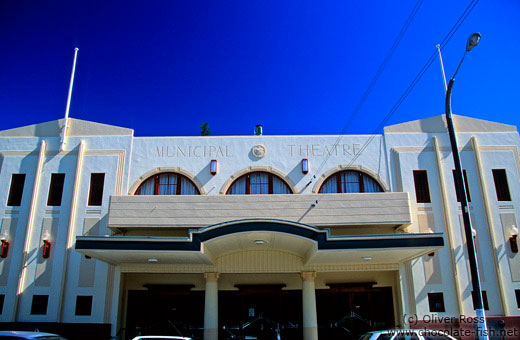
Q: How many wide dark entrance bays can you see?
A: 3